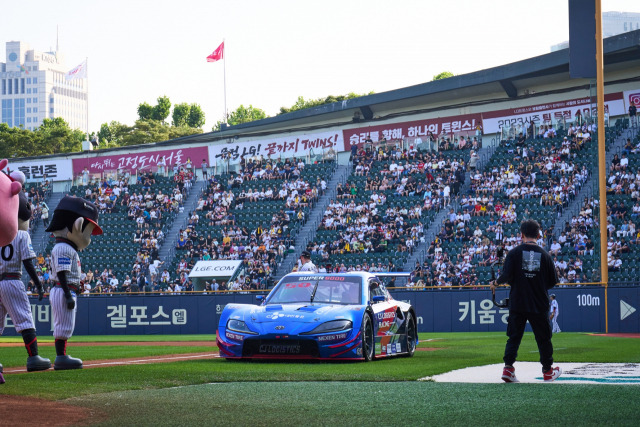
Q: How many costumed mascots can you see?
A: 3